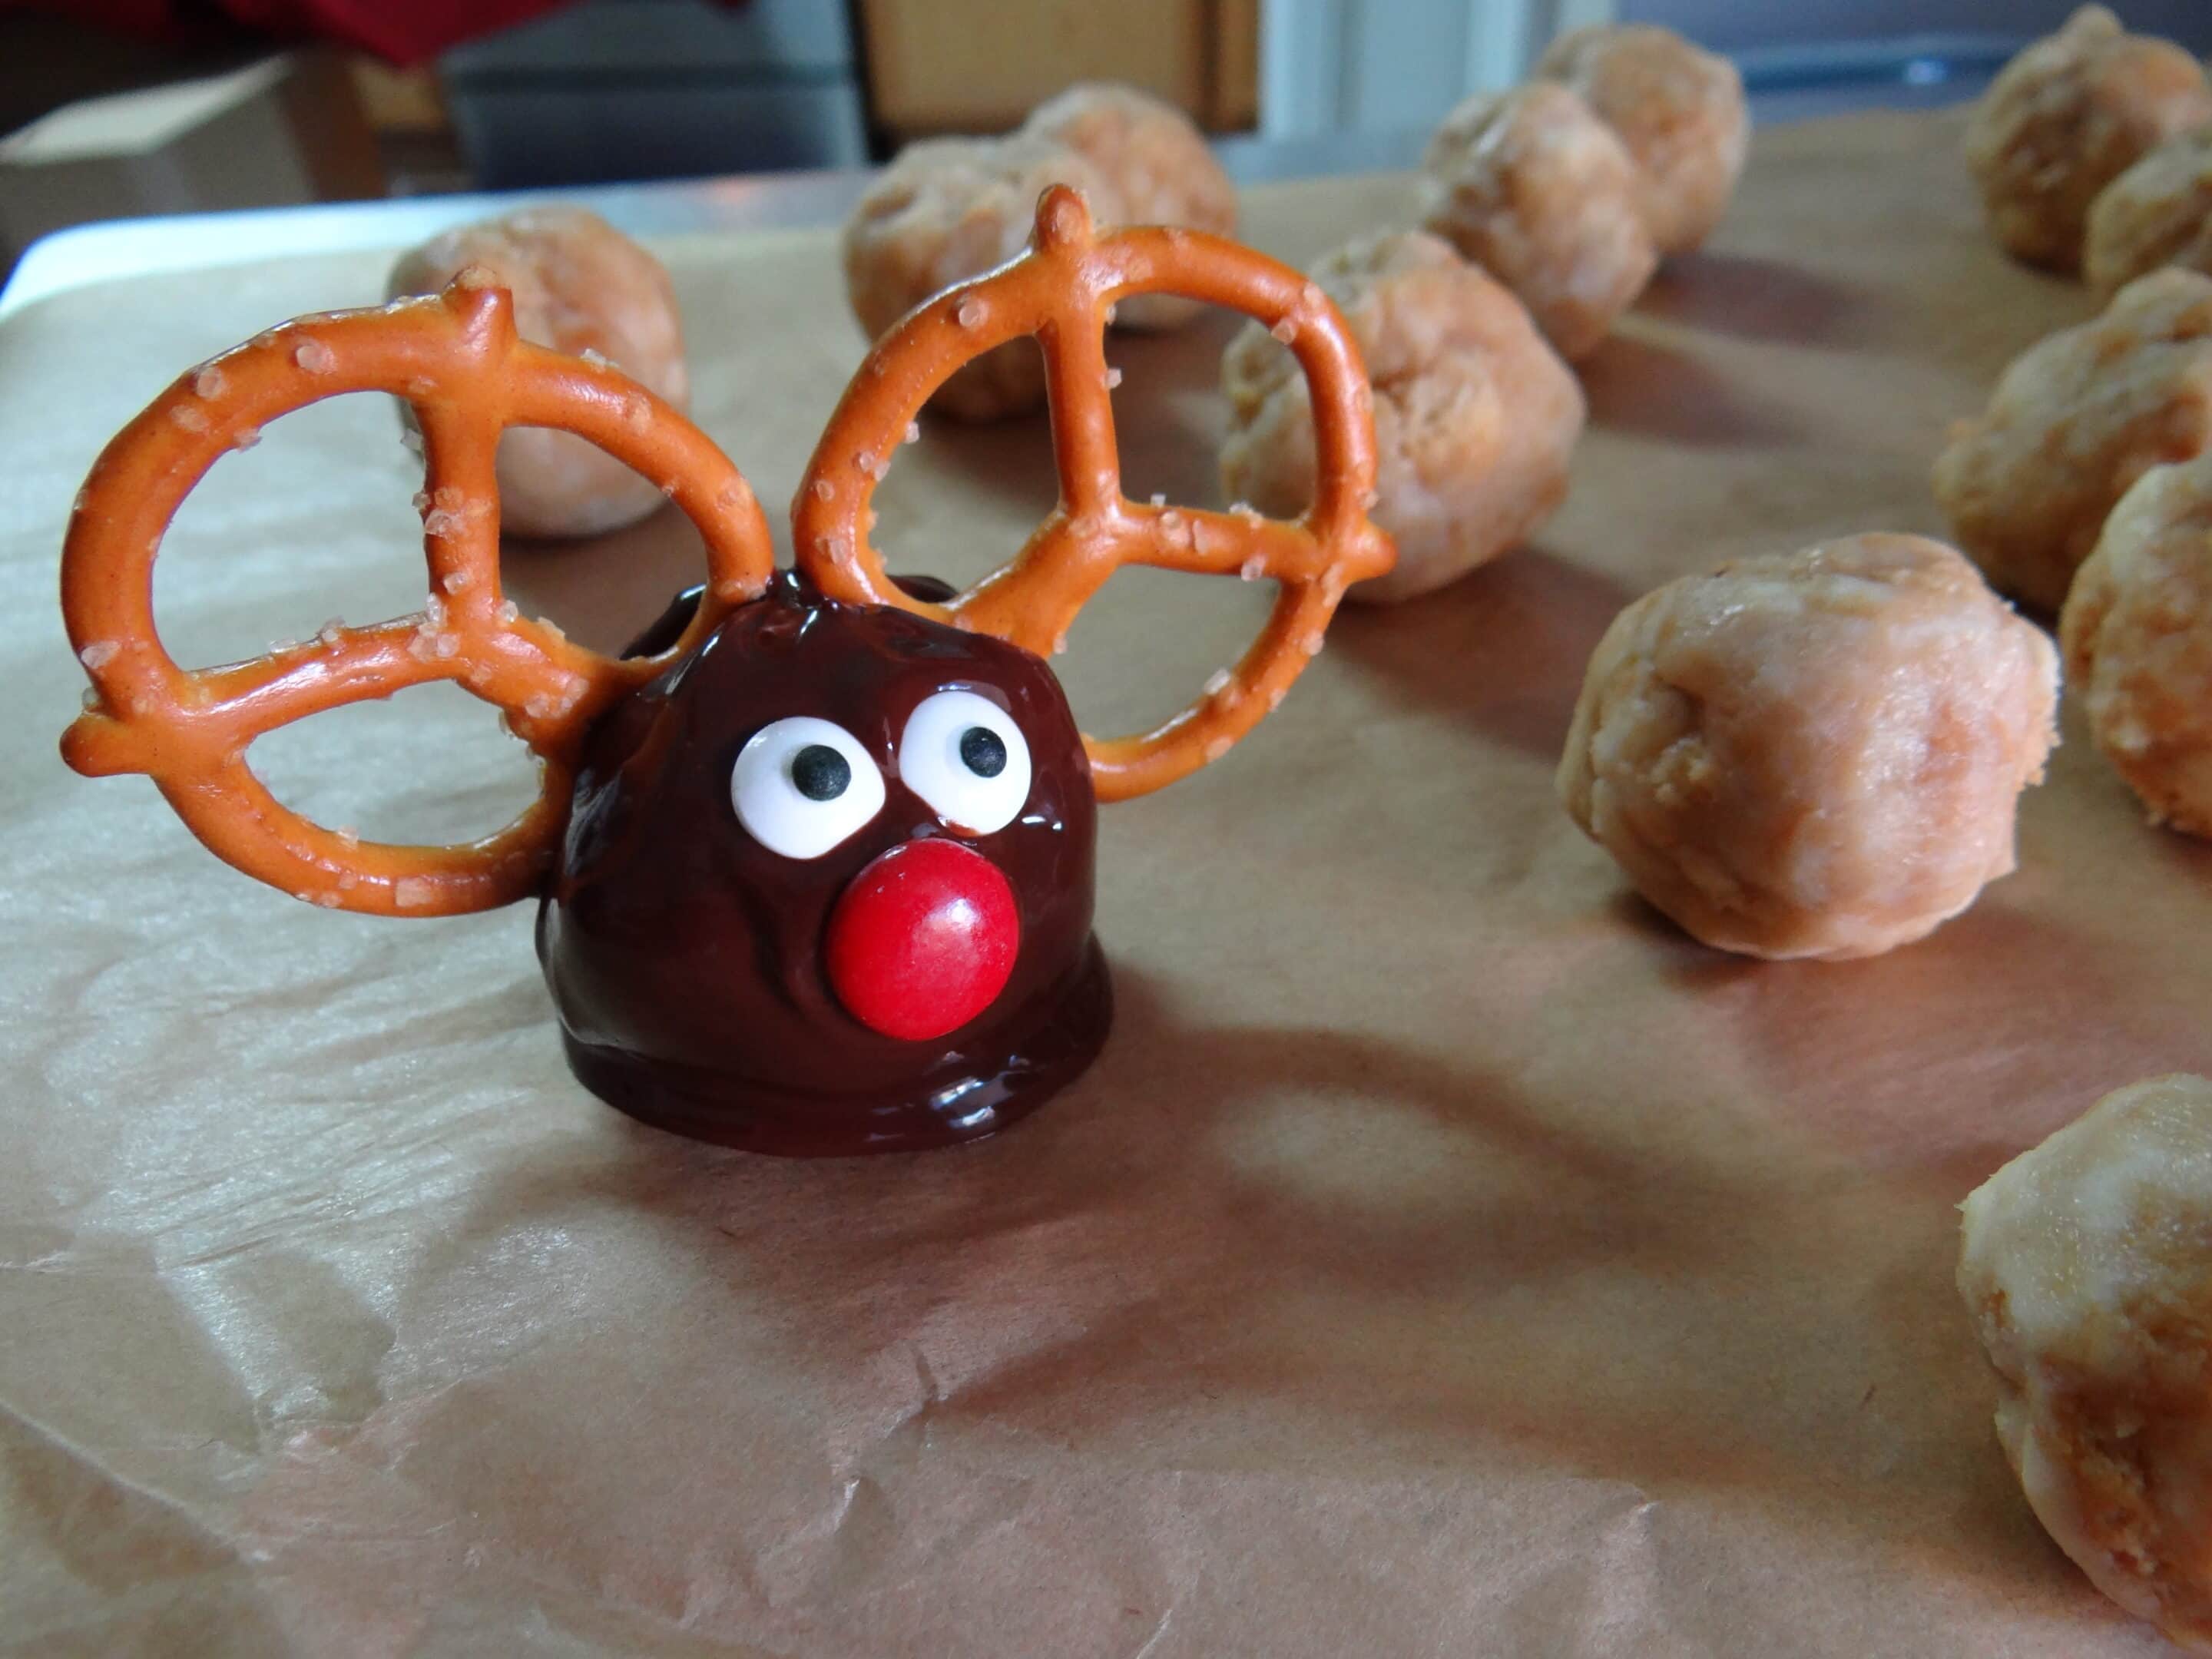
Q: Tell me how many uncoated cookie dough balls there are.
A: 12